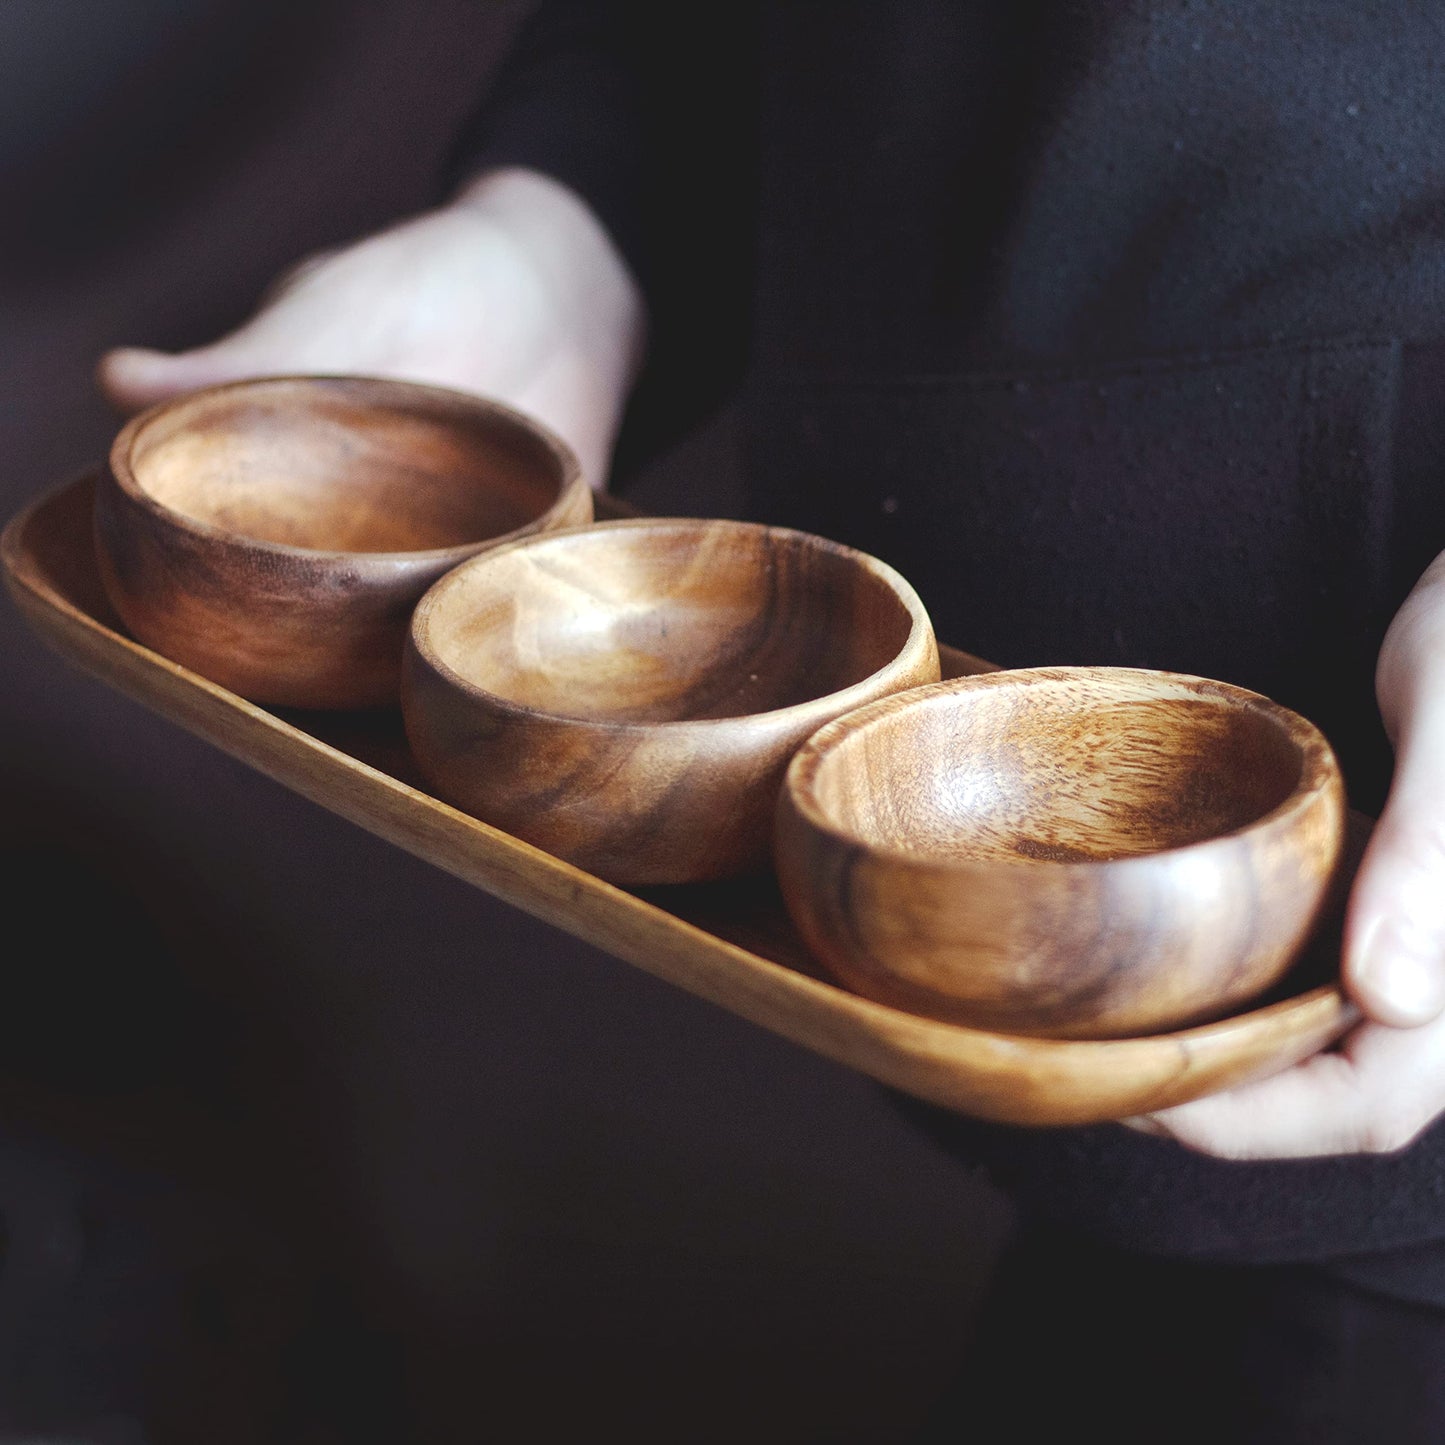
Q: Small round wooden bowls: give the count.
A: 3